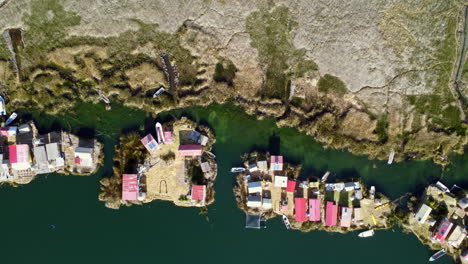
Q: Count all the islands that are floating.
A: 4